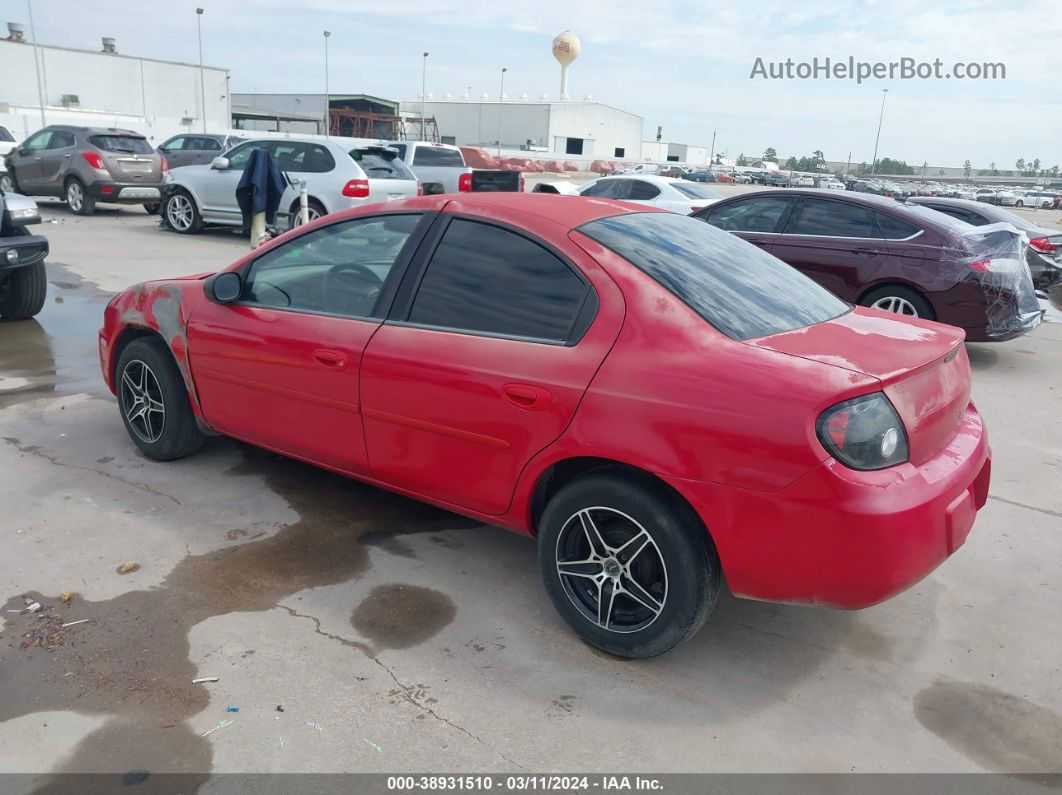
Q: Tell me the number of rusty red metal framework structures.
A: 1